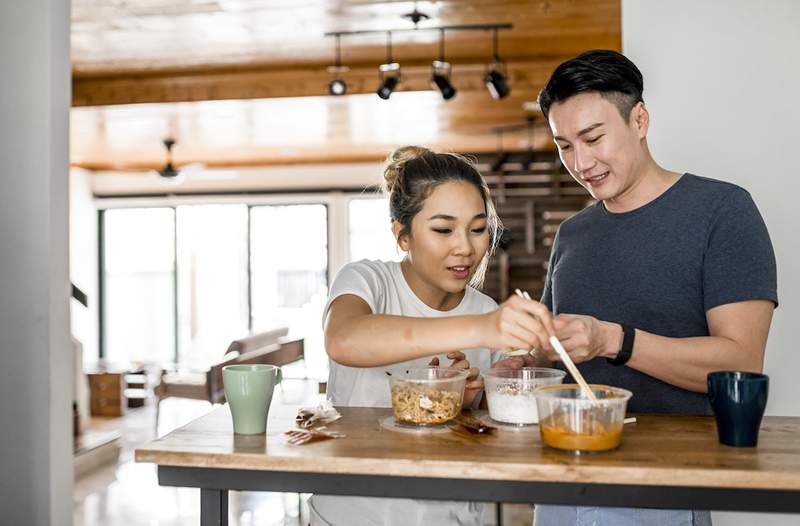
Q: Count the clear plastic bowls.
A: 3